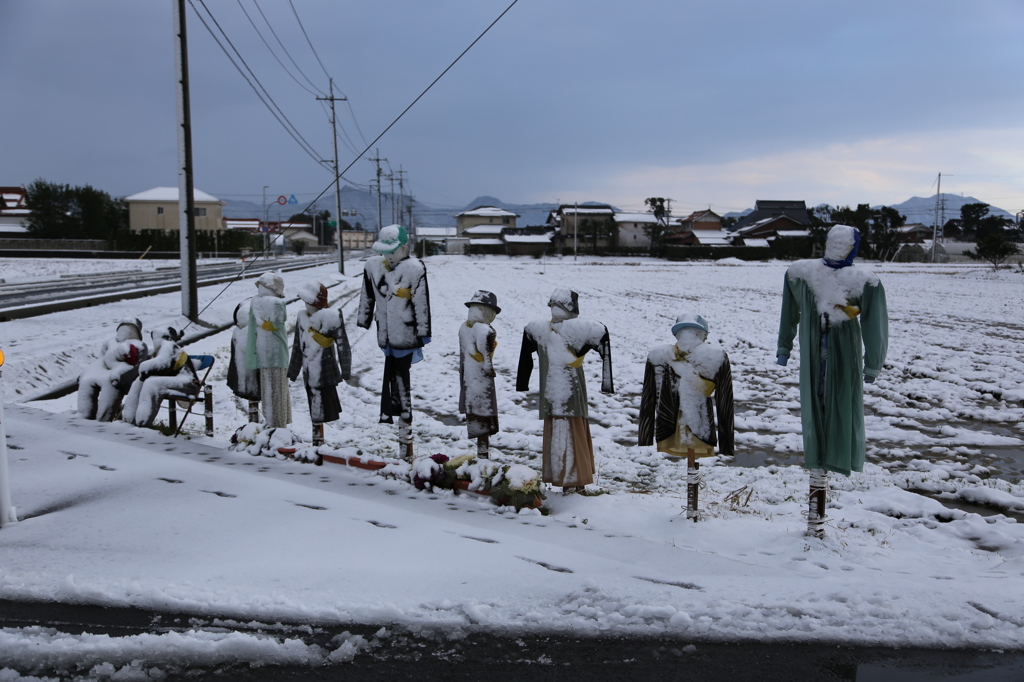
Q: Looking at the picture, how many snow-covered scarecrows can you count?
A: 10